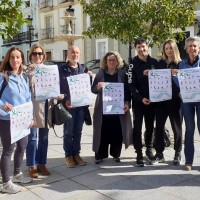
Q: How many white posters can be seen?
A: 6